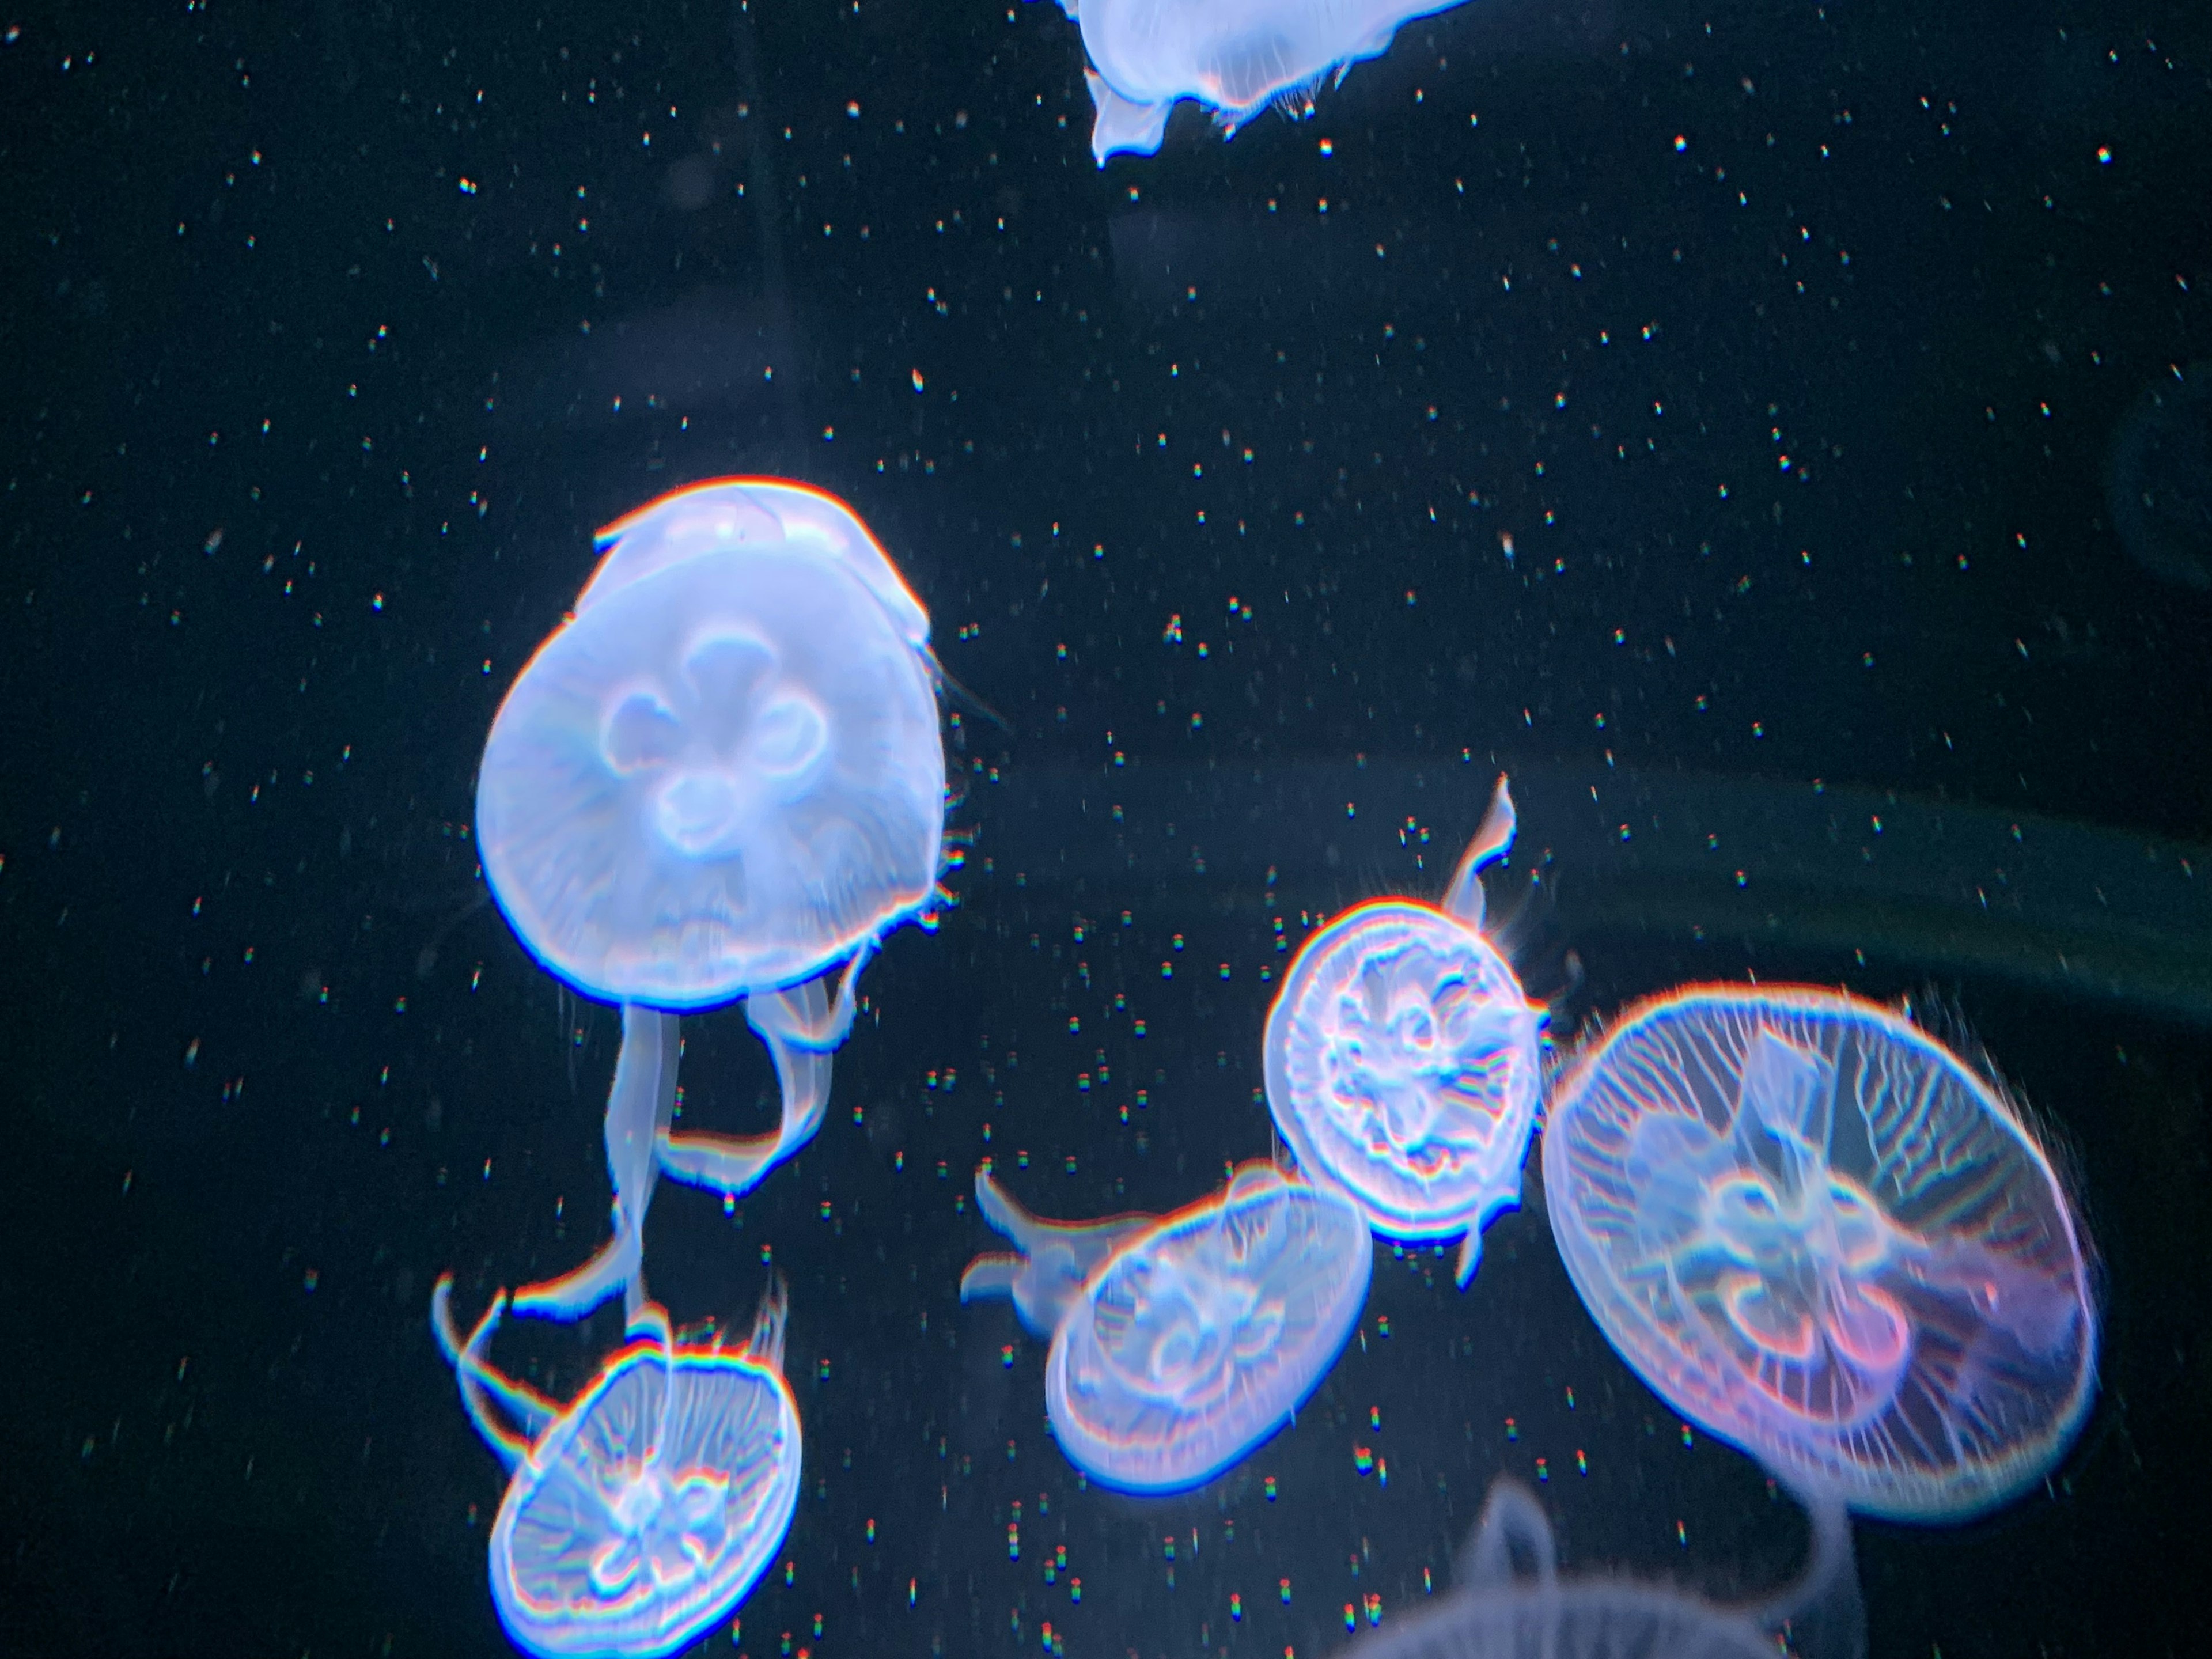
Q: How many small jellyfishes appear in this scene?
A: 3